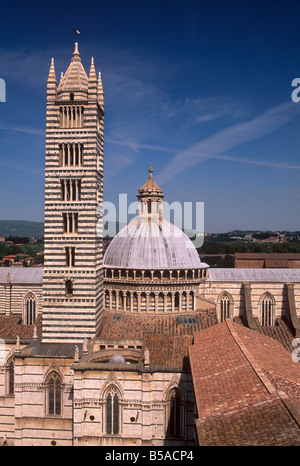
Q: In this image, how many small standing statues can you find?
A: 5